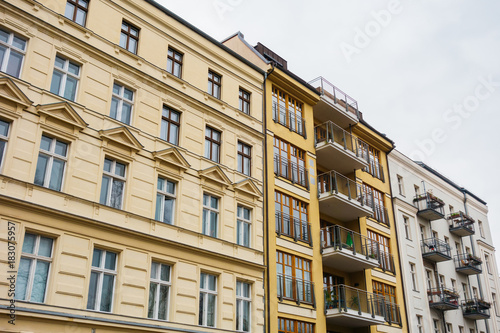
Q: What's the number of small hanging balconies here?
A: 6